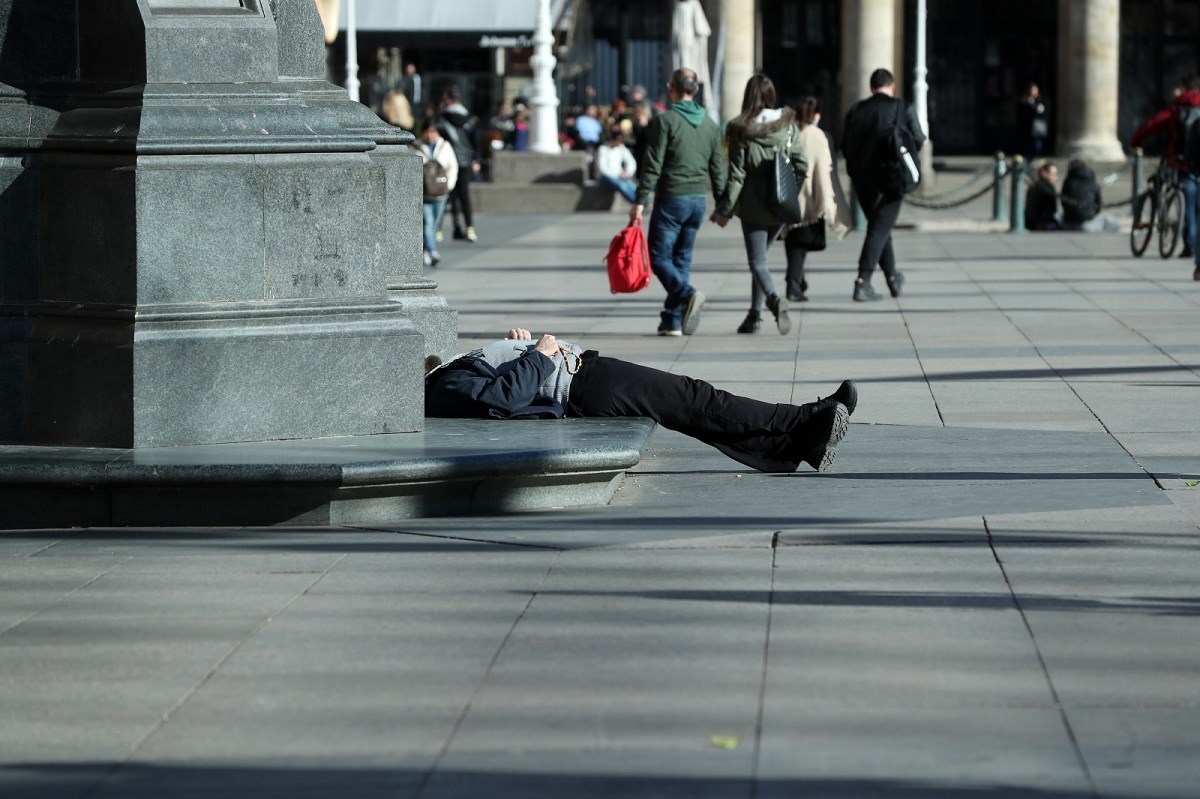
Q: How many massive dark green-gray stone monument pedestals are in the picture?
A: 1